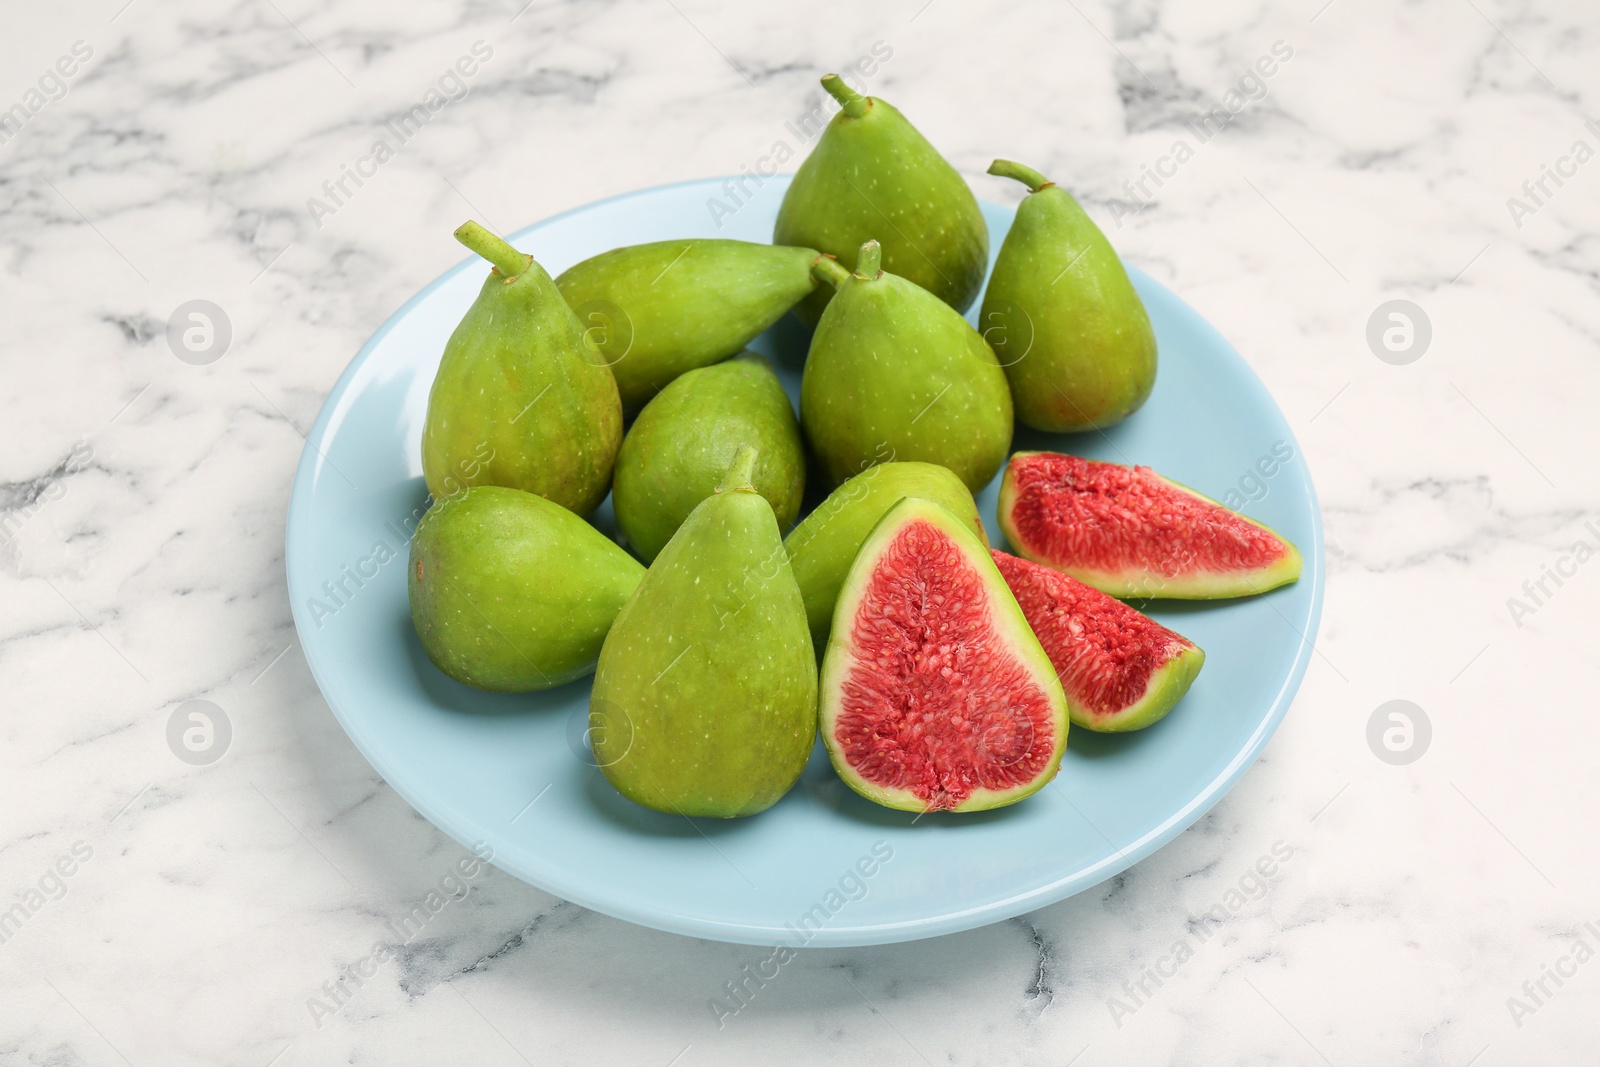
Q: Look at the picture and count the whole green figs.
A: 9